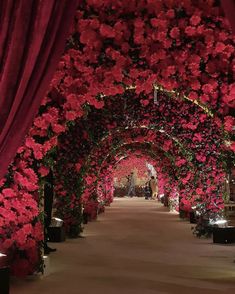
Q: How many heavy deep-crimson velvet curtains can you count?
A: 2